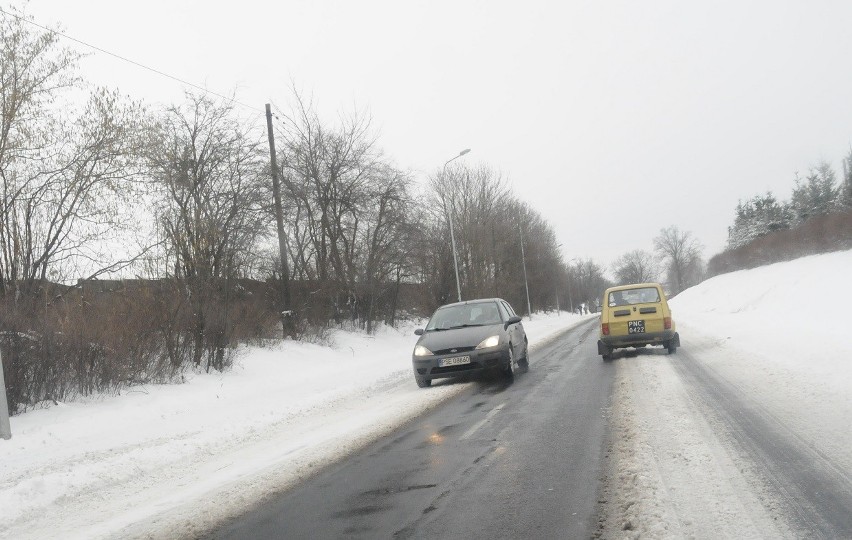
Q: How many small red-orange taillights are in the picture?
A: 2